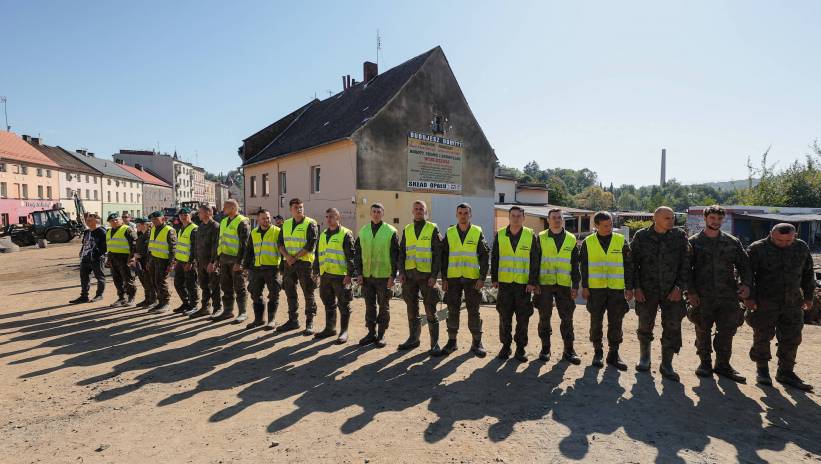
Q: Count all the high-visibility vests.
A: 13